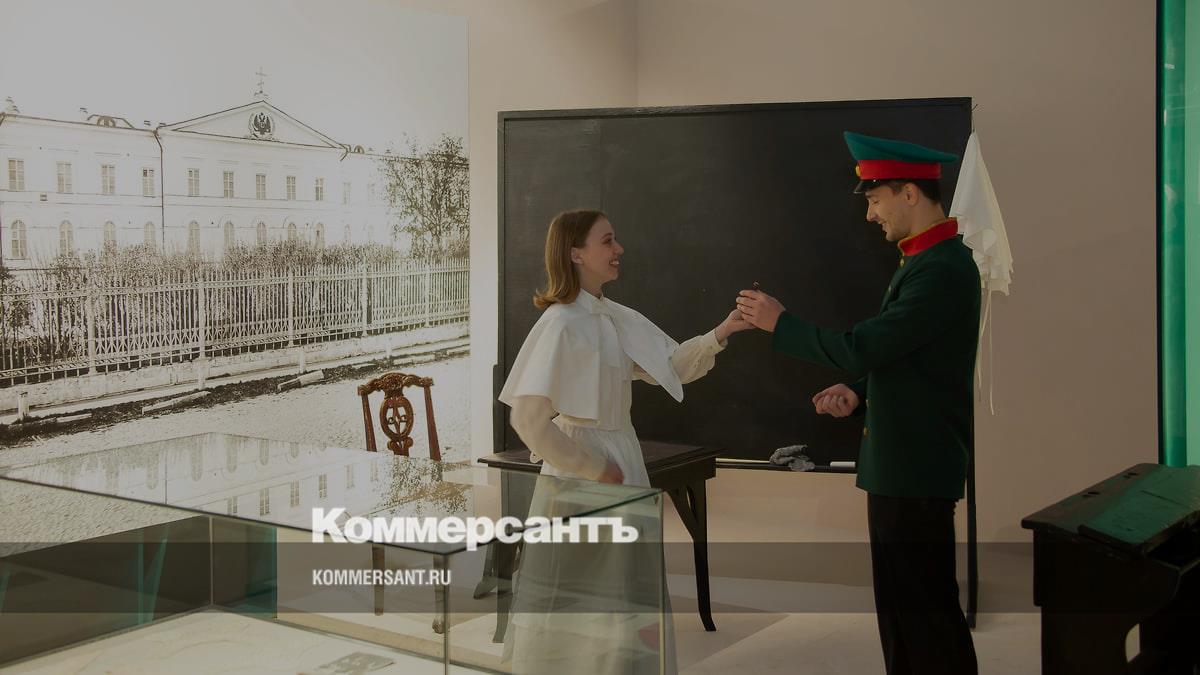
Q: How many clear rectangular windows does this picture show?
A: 9